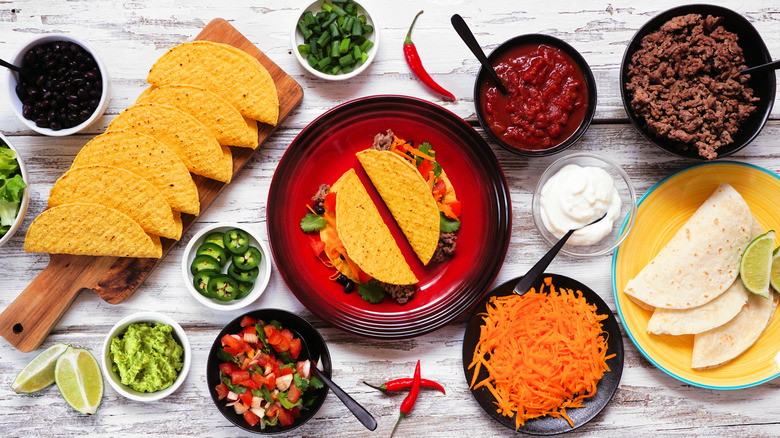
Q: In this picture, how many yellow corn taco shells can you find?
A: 8